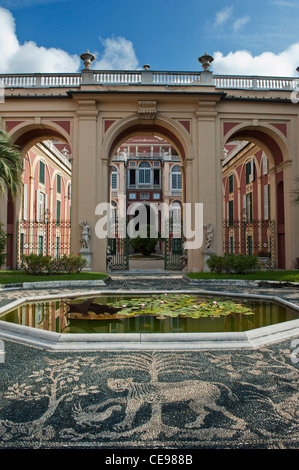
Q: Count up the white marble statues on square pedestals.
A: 2